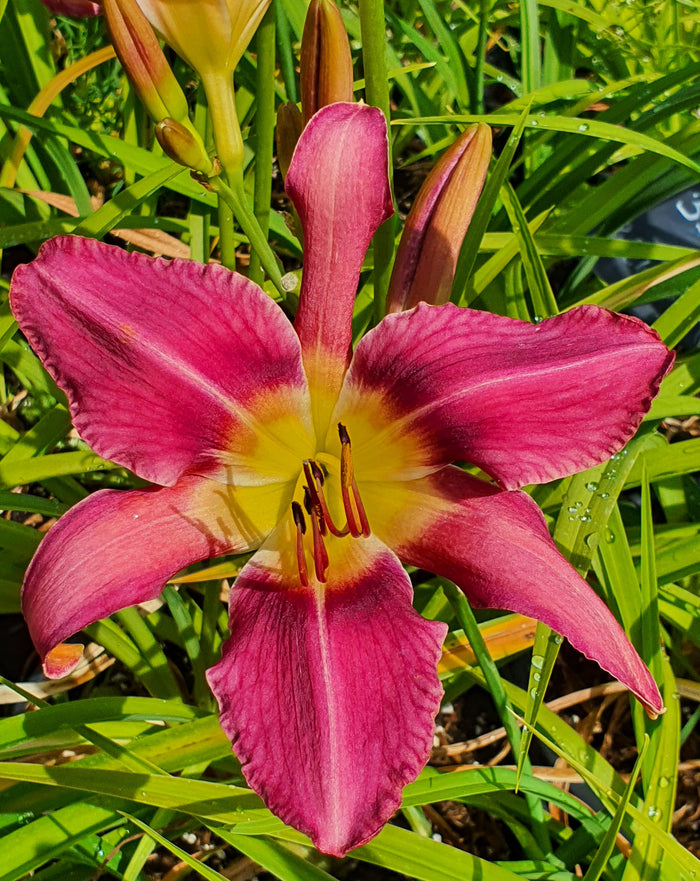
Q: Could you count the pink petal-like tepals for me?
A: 6